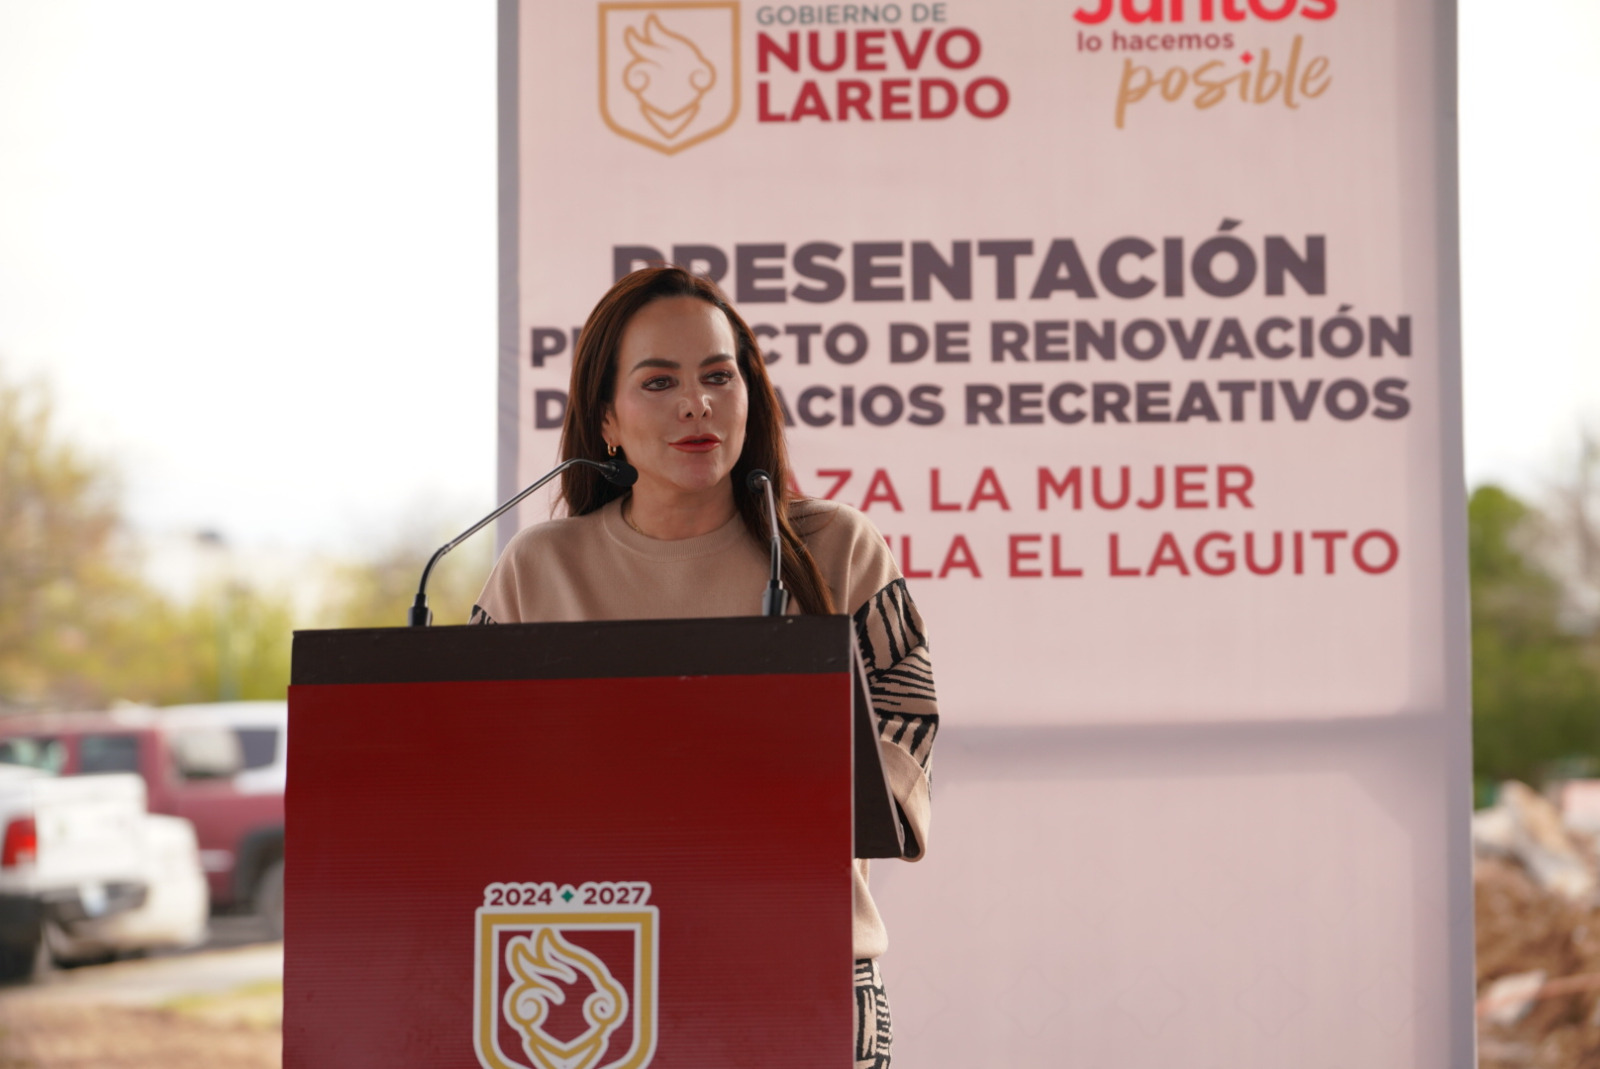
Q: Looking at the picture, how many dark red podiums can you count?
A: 1